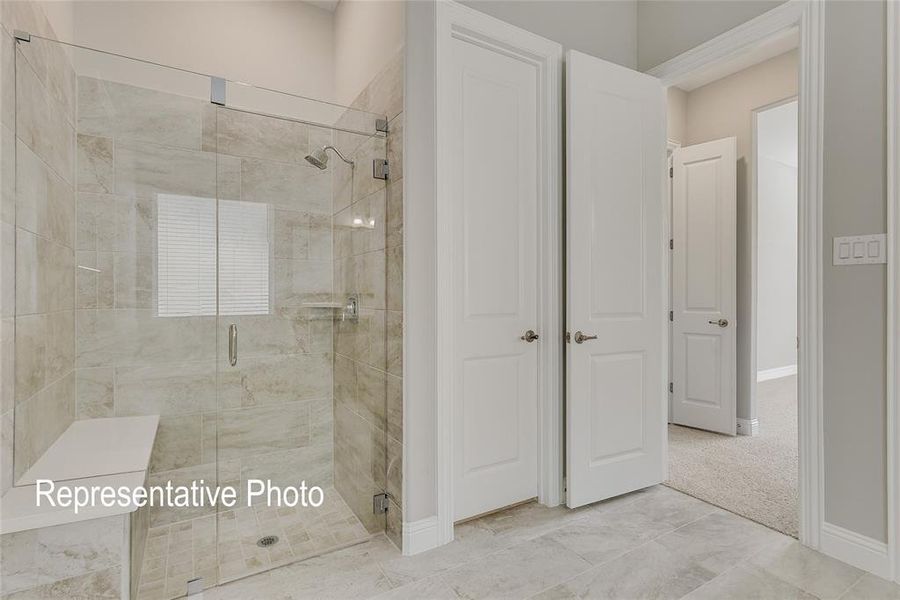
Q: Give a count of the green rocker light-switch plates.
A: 0